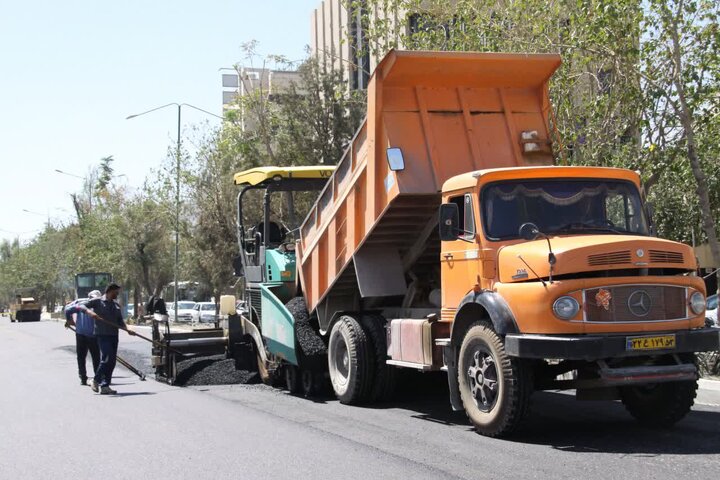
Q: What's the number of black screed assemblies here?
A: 1